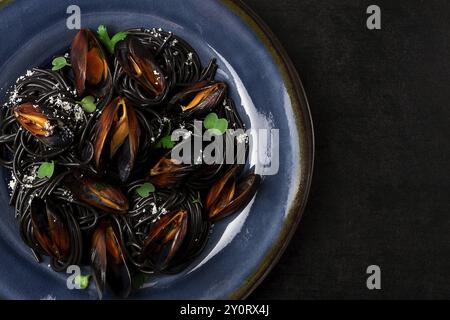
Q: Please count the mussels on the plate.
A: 11